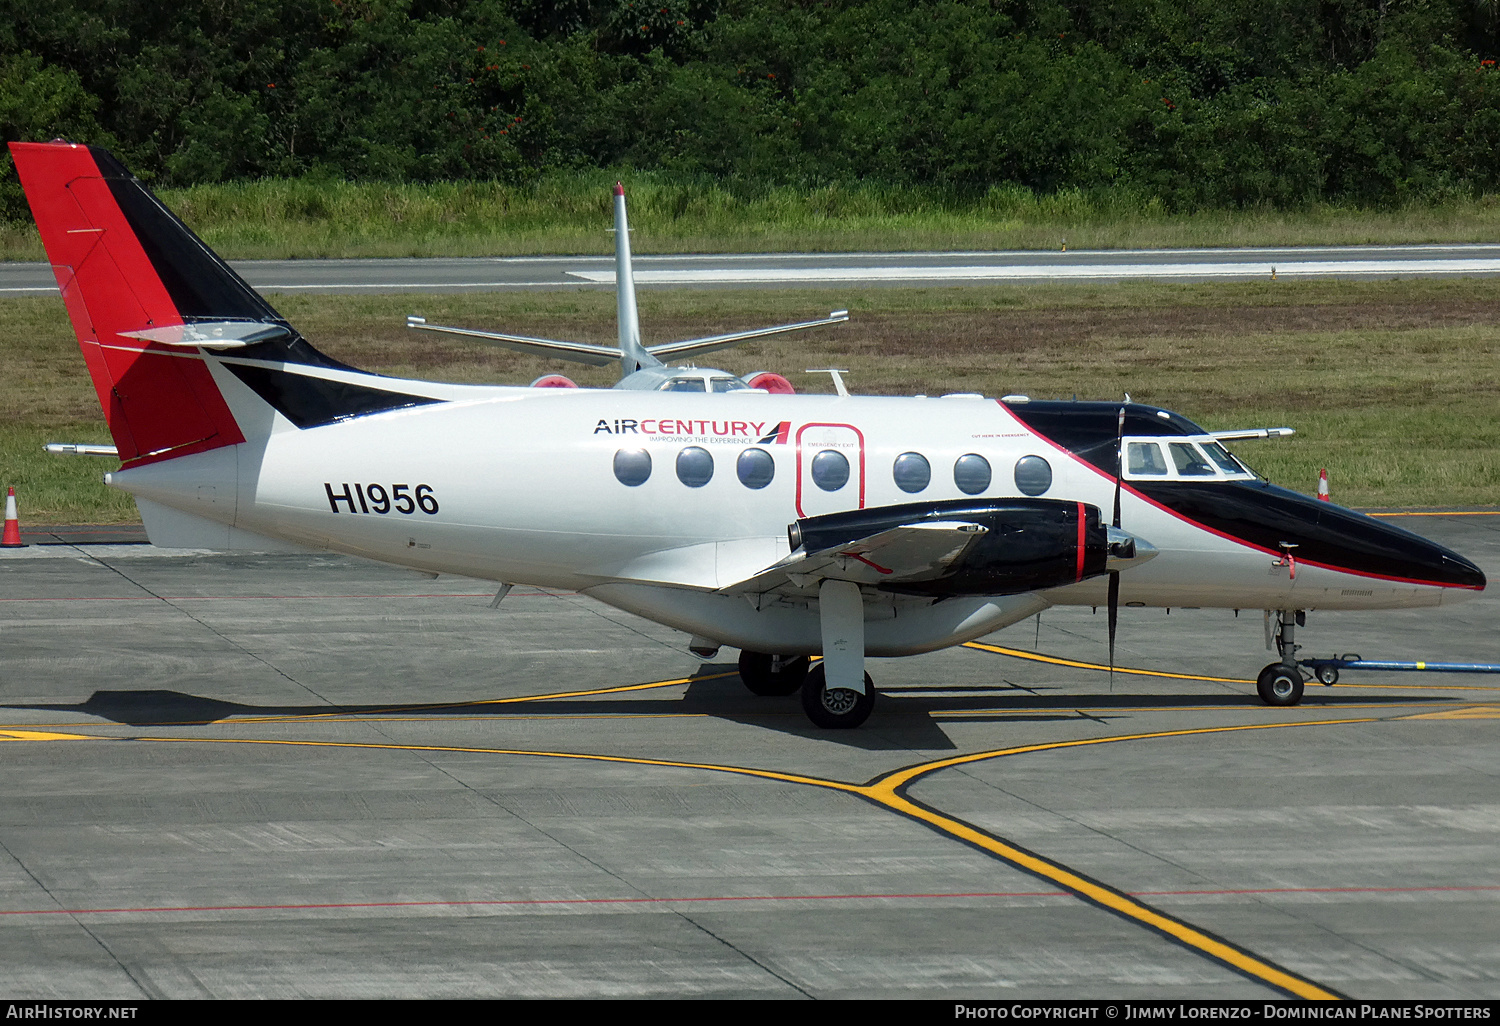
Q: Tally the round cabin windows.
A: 7